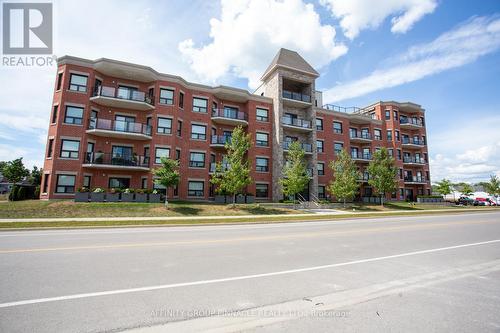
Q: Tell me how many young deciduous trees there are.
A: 5